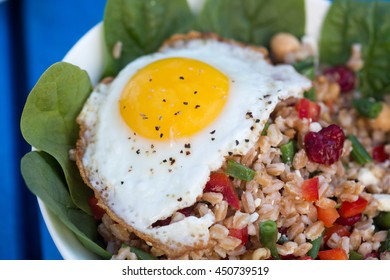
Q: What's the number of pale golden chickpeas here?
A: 2